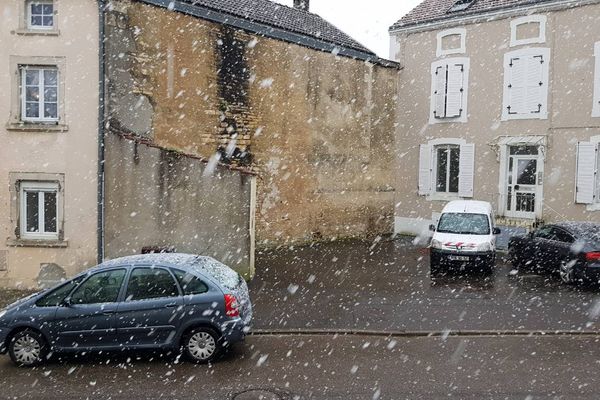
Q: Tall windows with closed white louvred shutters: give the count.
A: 2